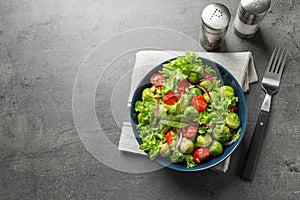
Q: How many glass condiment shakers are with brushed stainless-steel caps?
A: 2